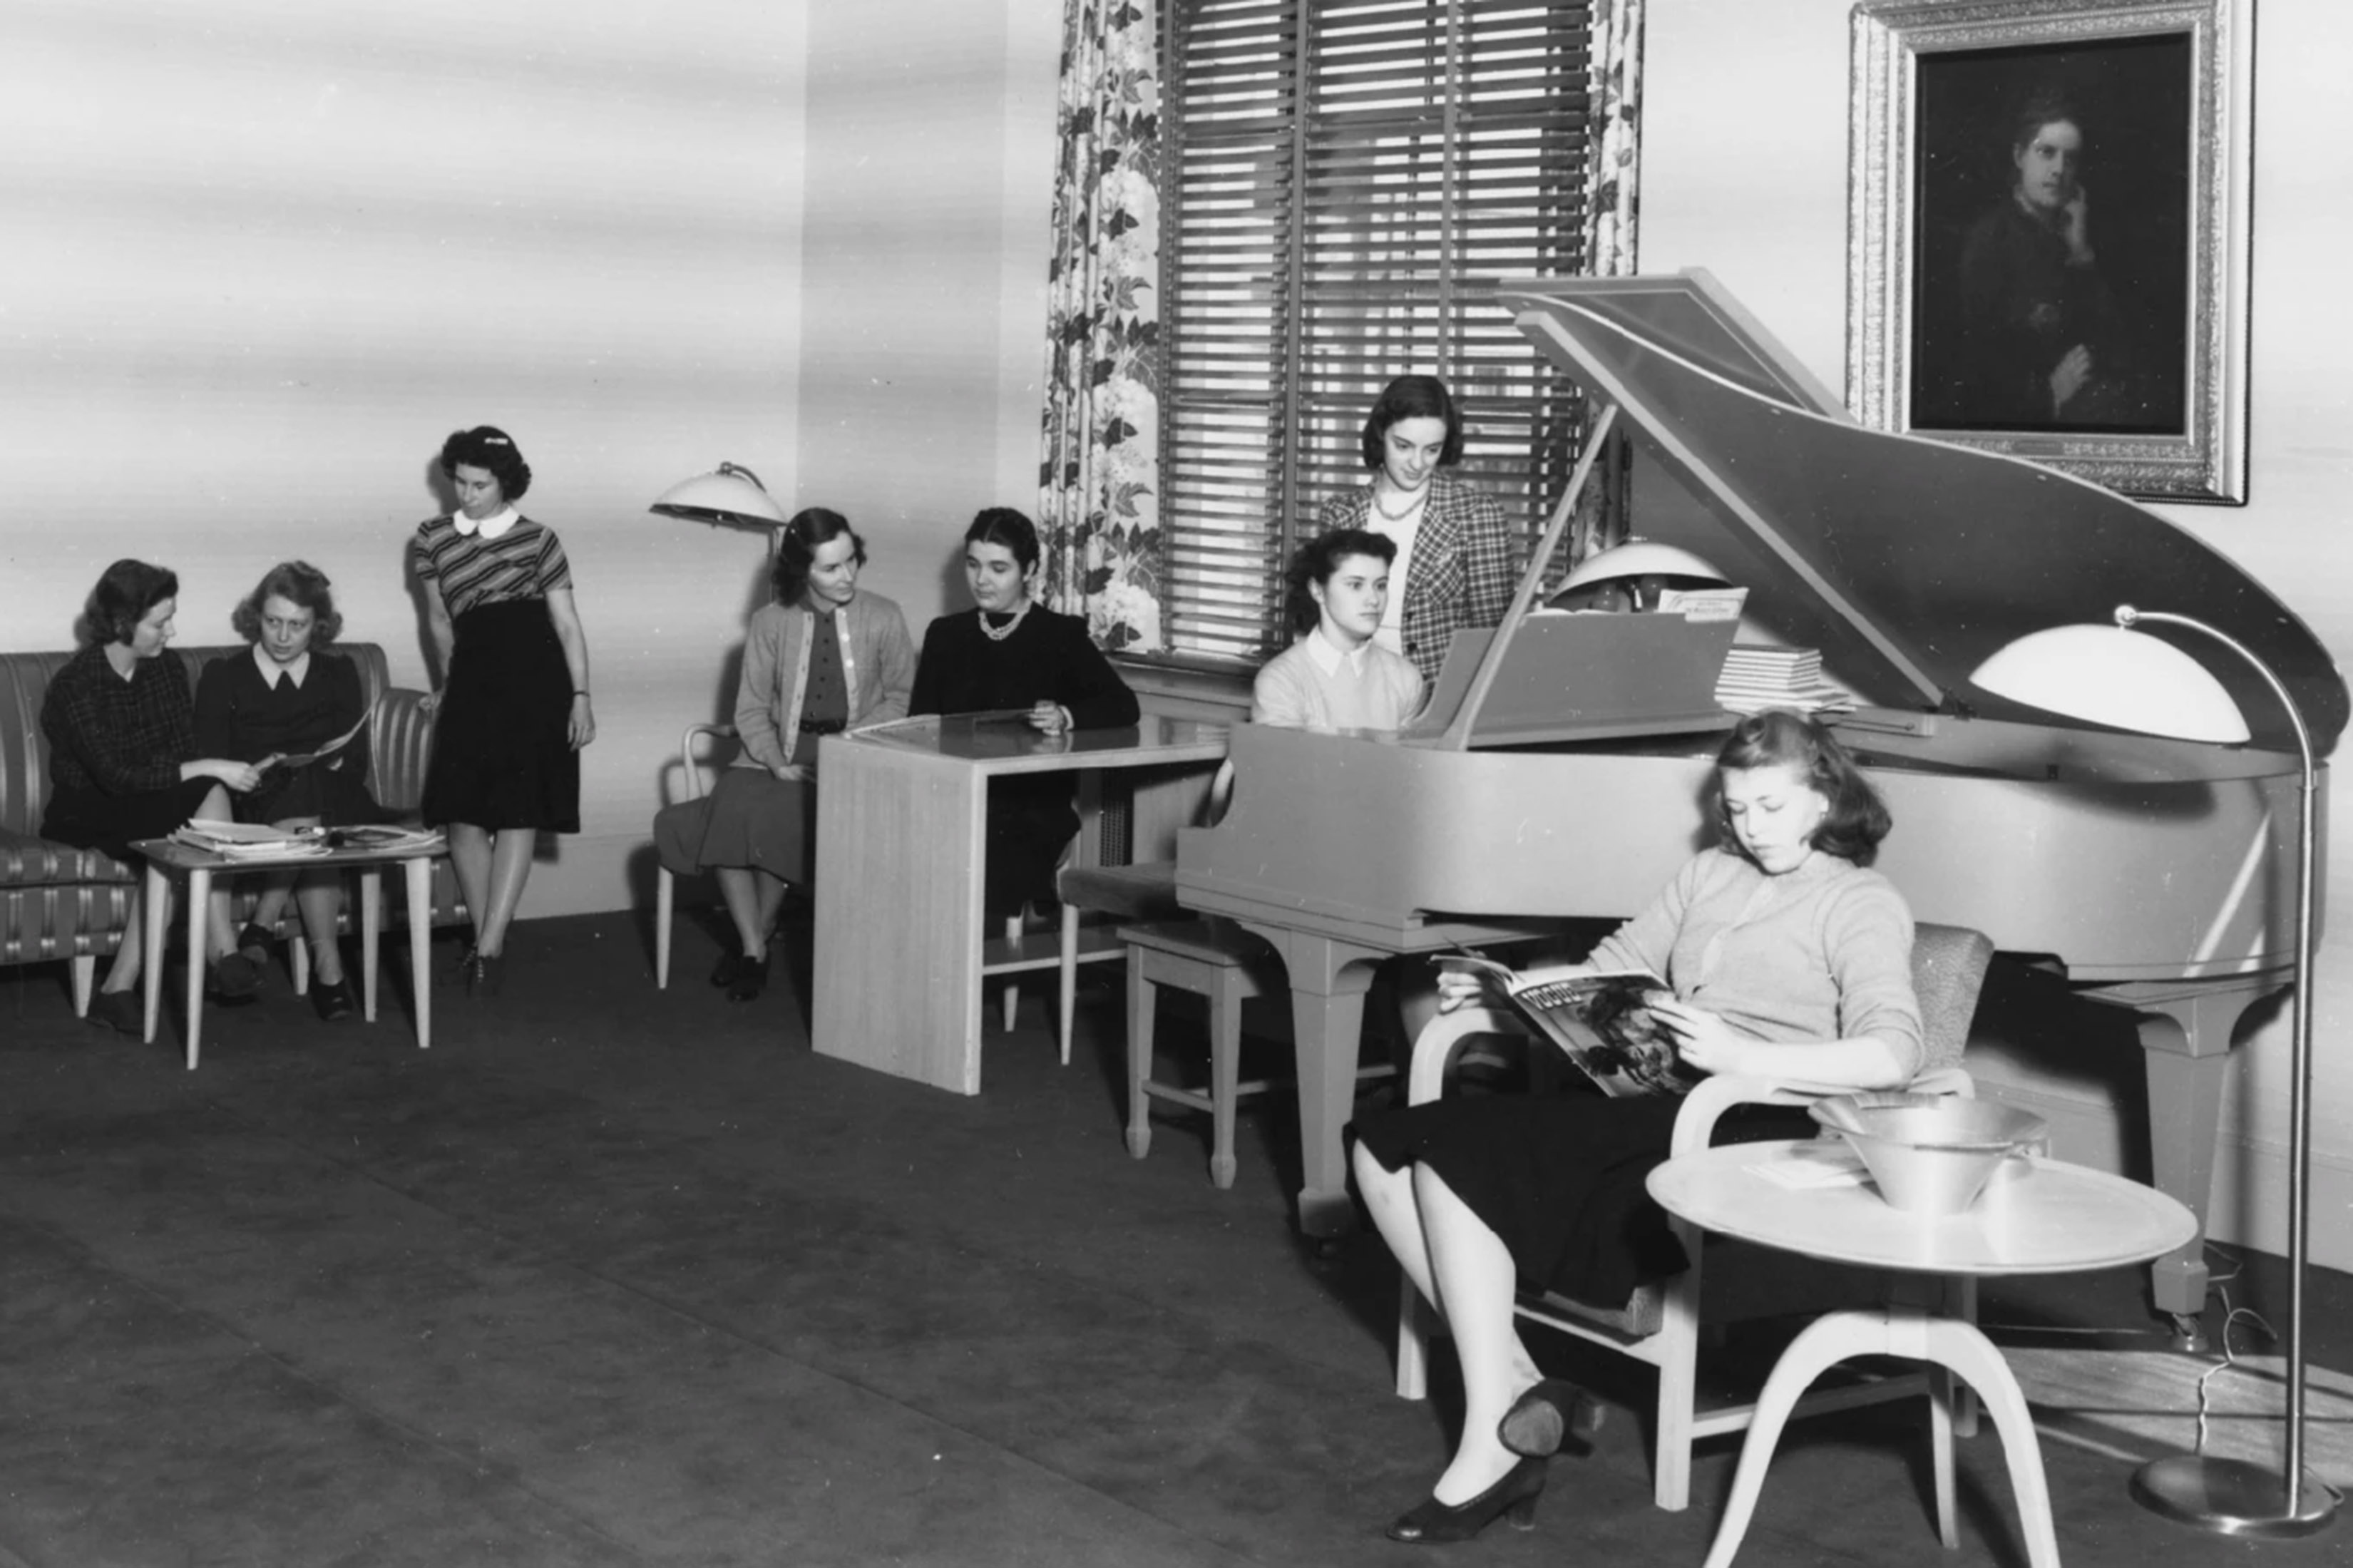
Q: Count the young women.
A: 8